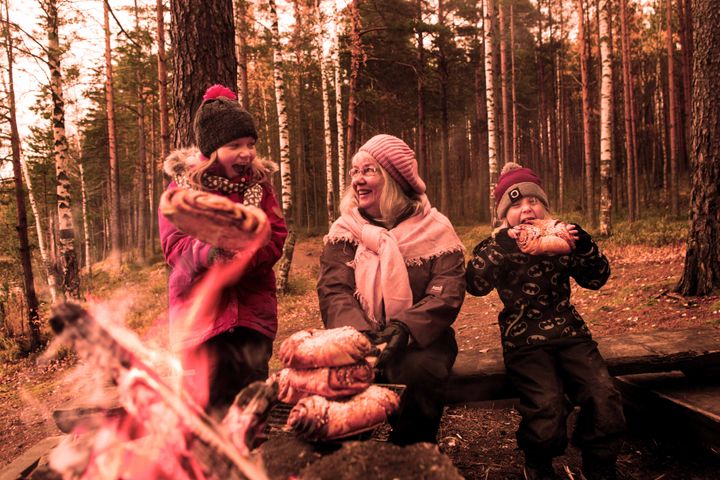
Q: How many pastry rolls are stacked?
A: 3